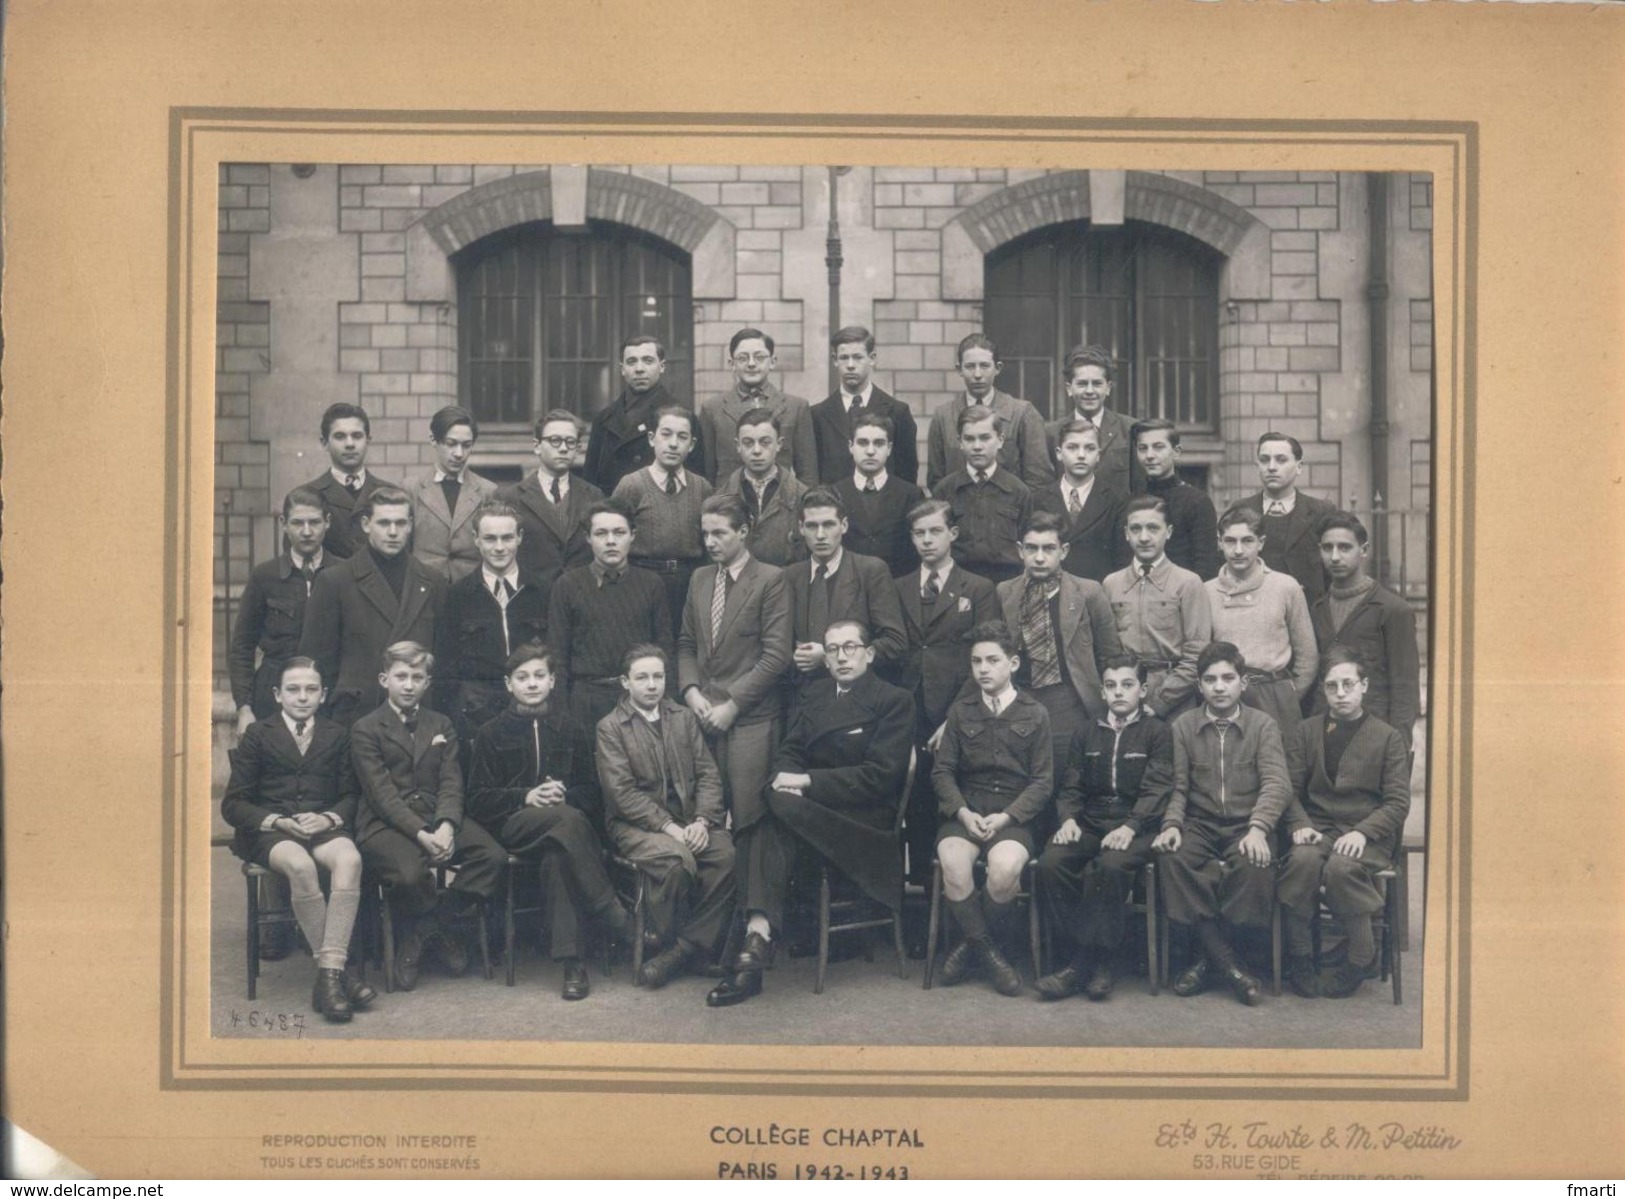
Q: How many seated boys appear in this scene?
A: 8